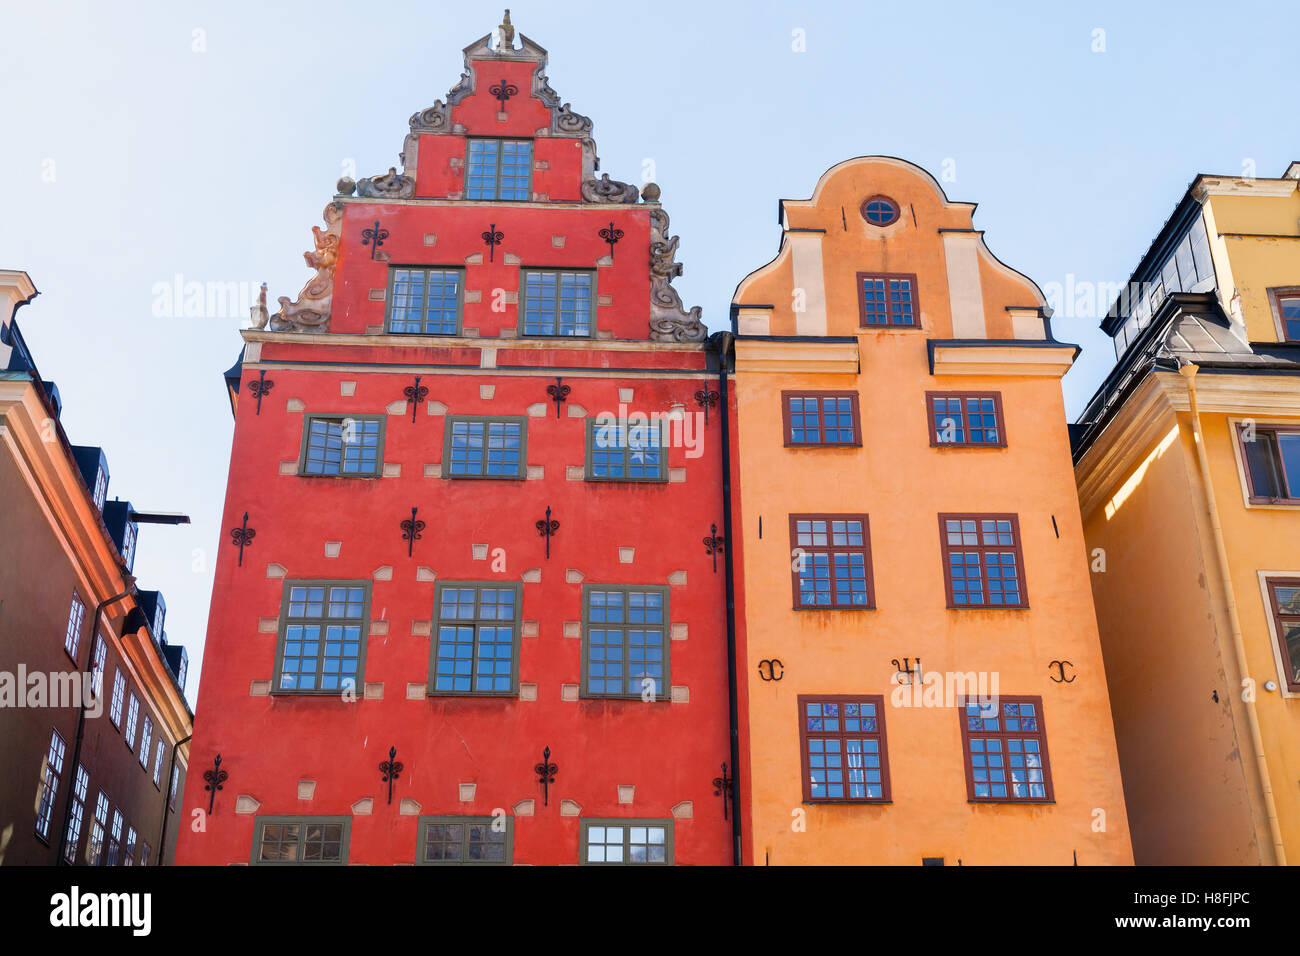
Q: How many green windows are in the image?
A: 12